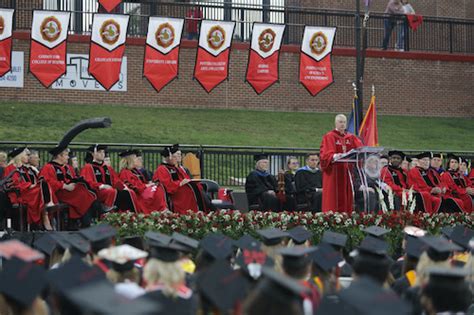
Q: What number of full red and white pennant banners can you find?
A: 6